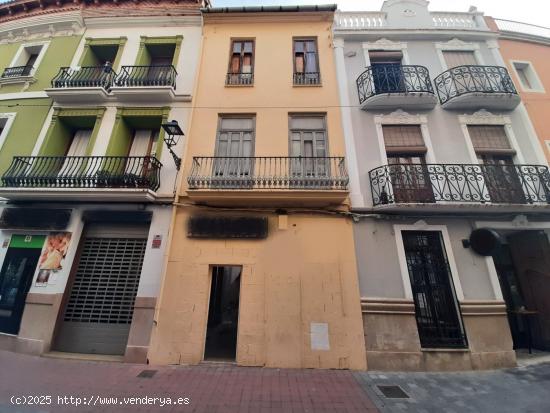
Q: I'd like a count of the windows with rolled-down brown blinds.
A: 2